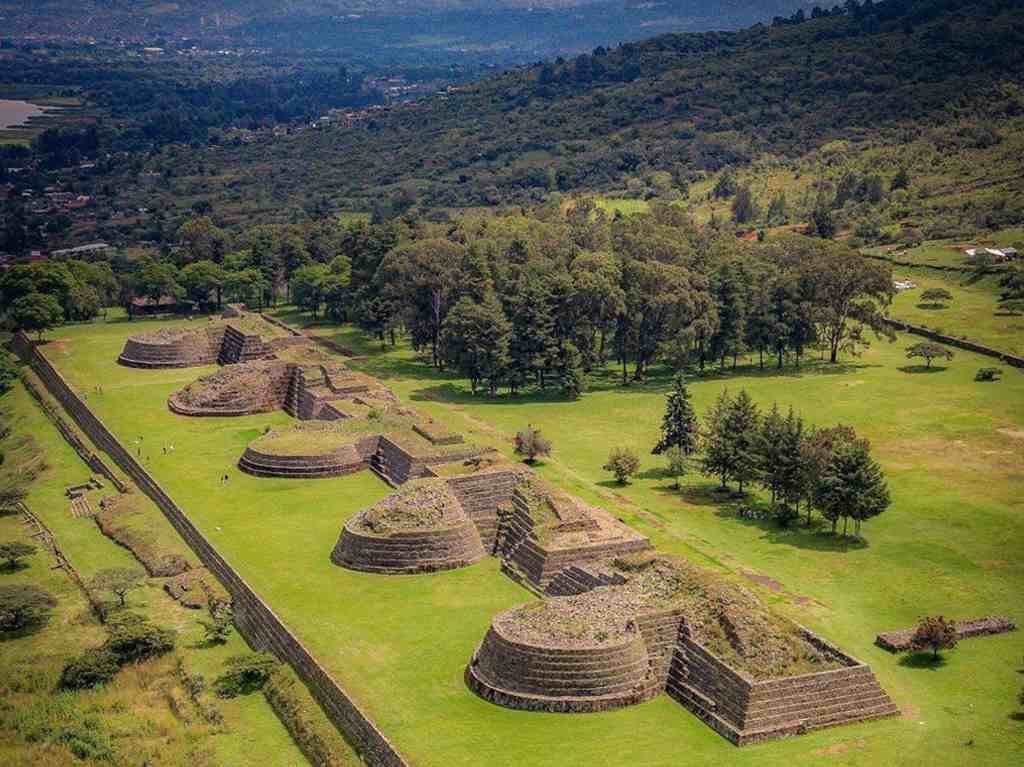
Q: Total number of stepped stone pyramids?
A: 5